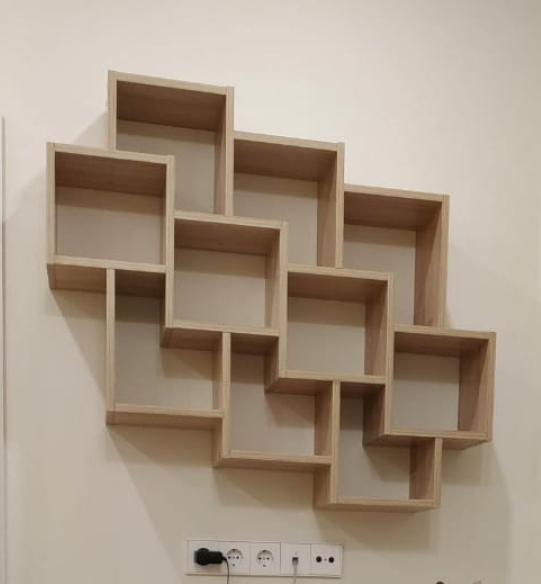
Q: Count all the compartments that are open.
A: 10